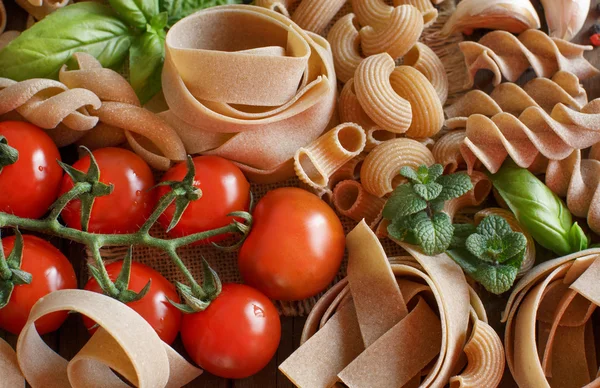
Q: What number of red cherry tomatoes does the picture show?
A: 7